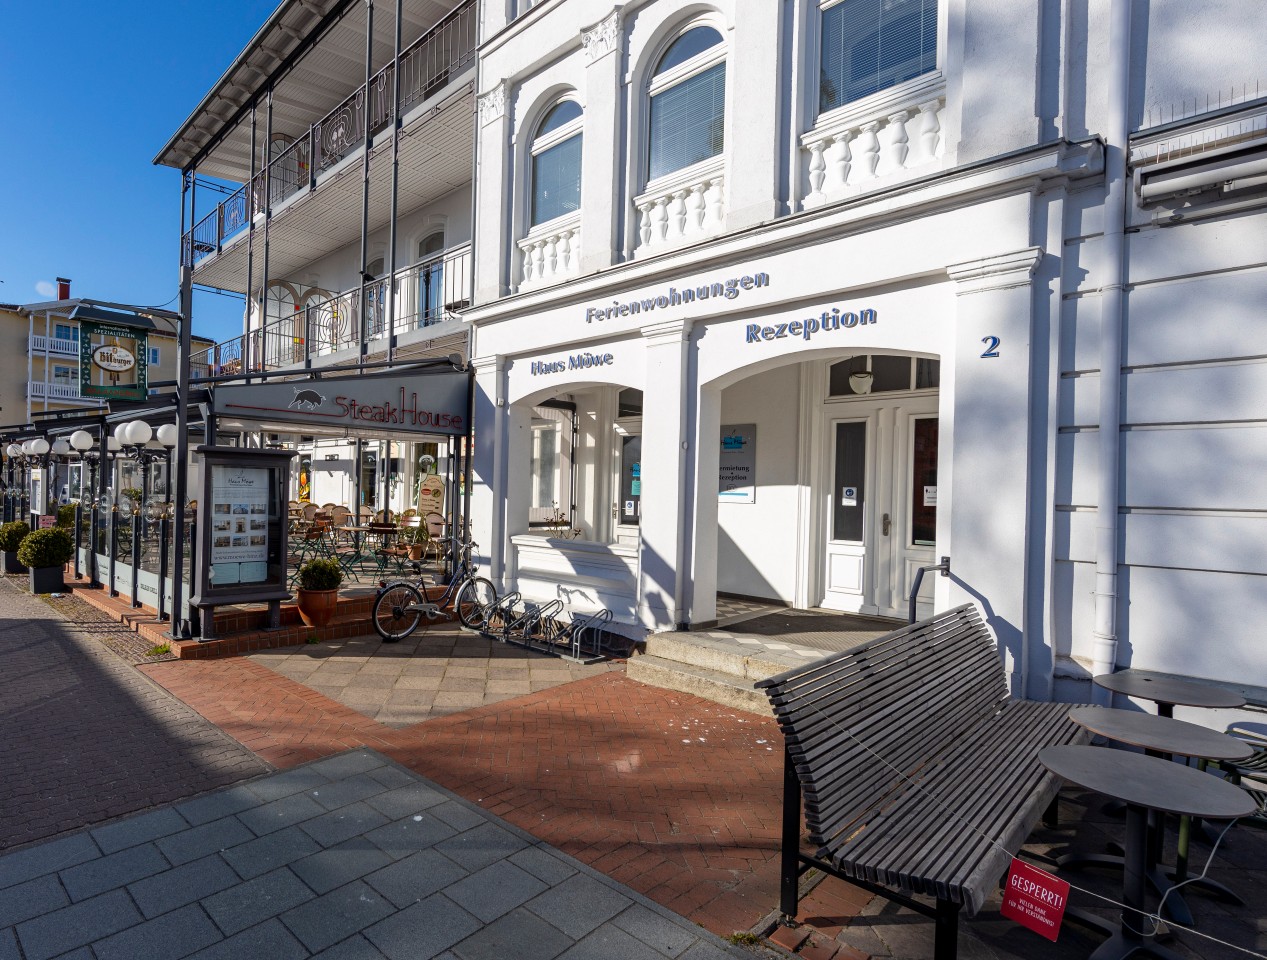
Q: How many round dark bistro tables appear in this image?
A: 3